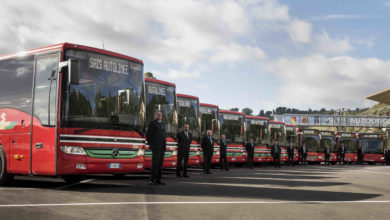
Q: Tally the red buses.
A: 12